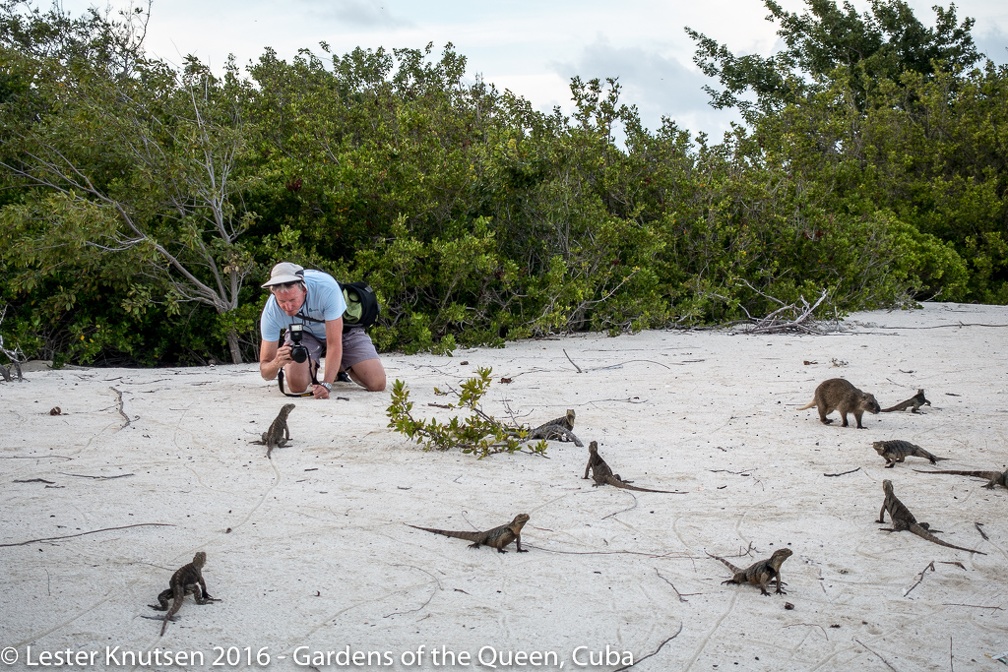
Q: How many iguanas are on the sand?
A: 10